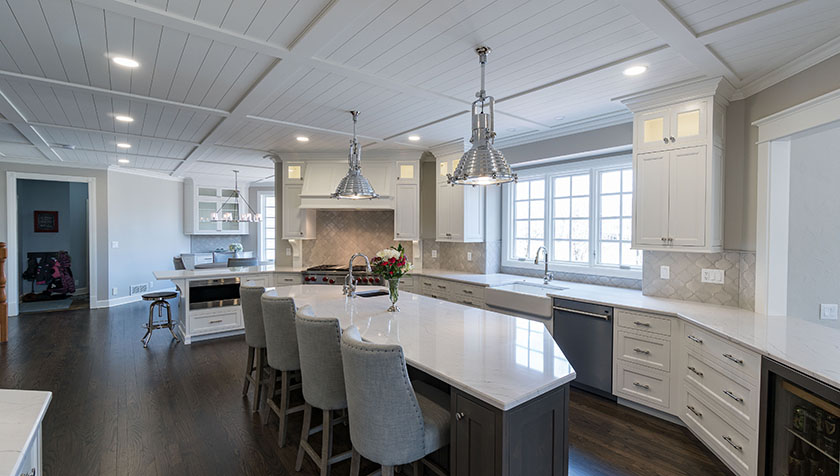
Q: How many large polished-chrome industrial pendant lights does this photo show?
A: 2